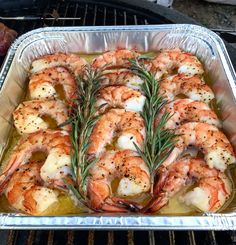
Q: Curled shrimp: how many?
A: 15